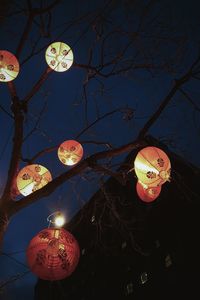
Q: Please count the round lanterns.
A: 7